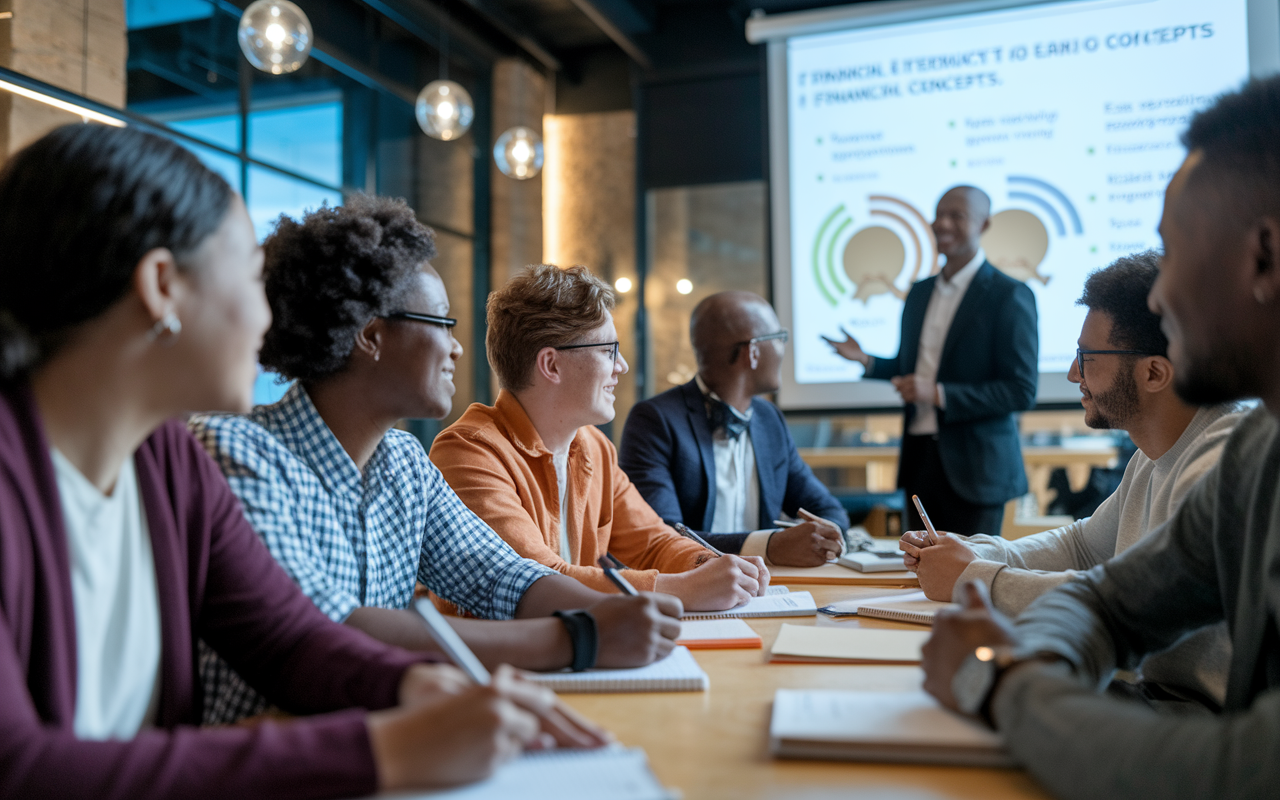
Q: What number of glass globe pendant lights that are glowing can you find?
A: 3